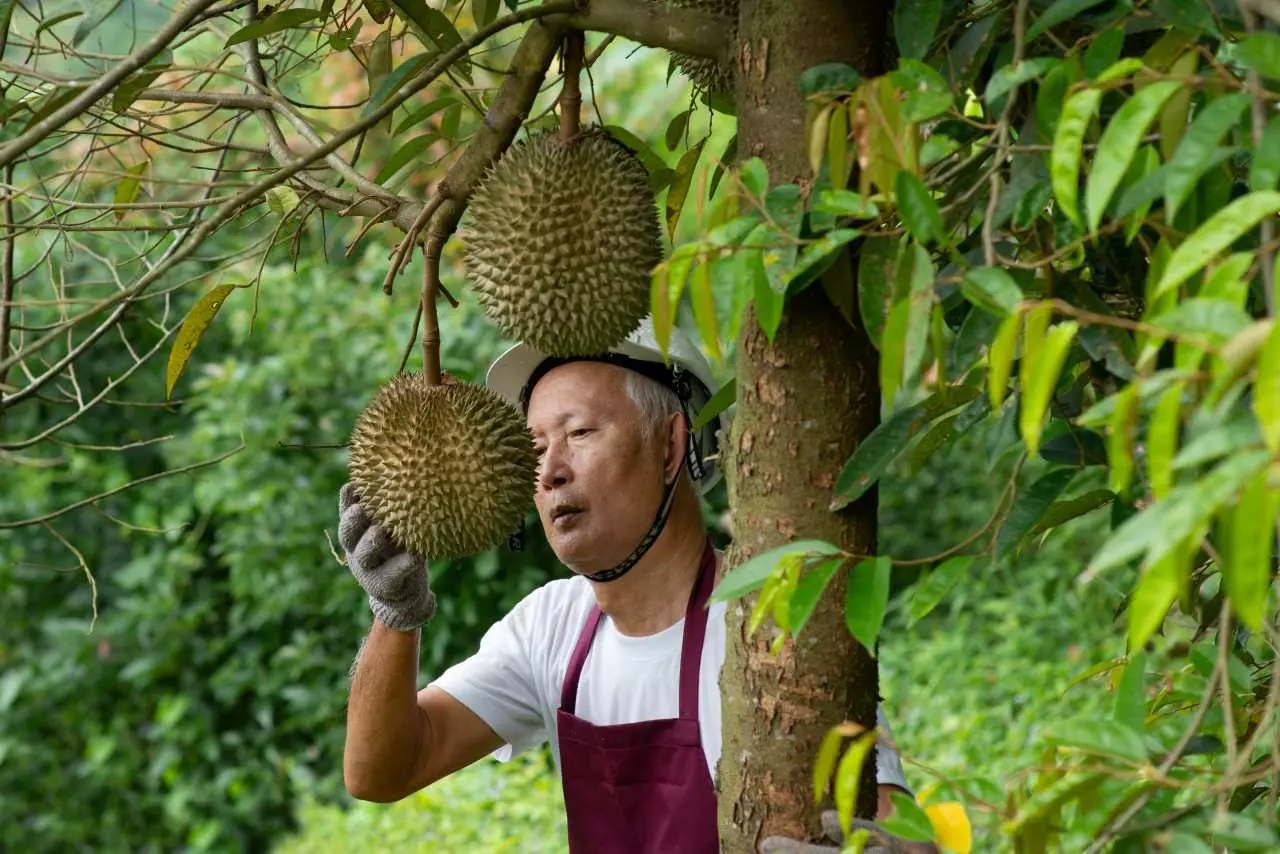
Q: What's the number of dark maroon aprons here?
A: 1